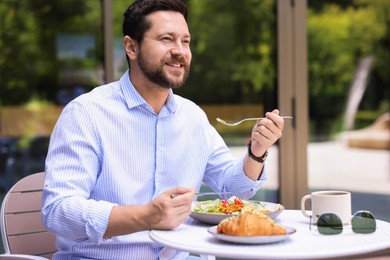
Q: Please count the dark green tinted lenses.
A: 2